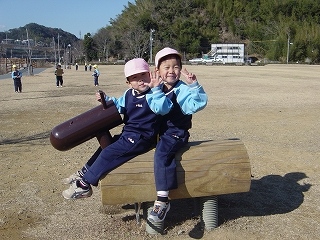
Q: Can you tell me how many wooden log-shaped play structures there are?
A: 1